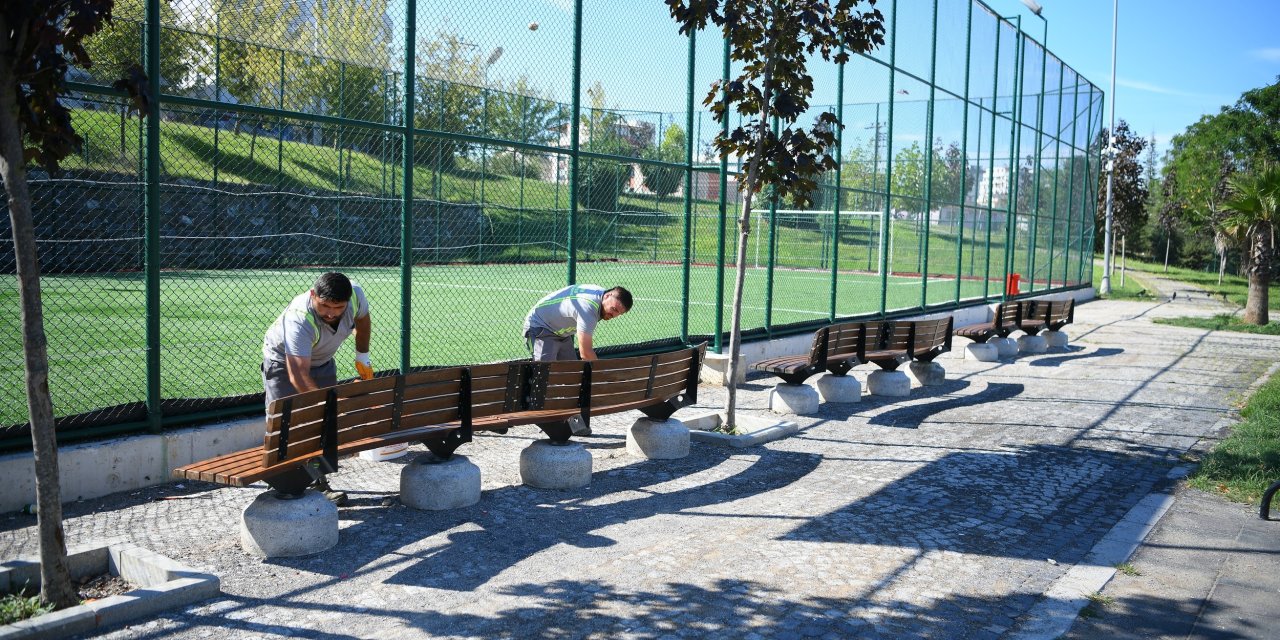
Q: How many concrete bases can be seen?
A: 12